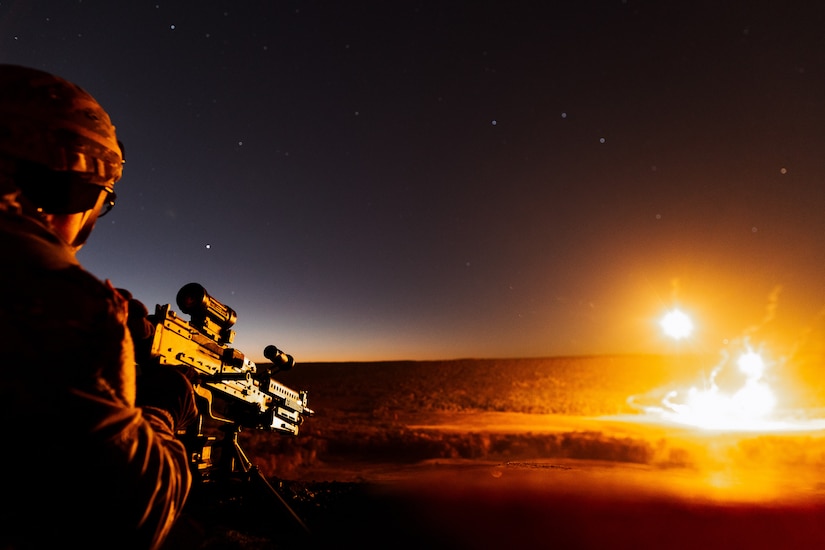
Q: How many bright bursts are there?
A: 2